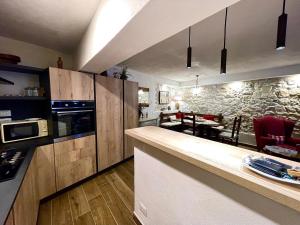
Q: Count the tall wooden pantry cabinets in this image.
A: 2